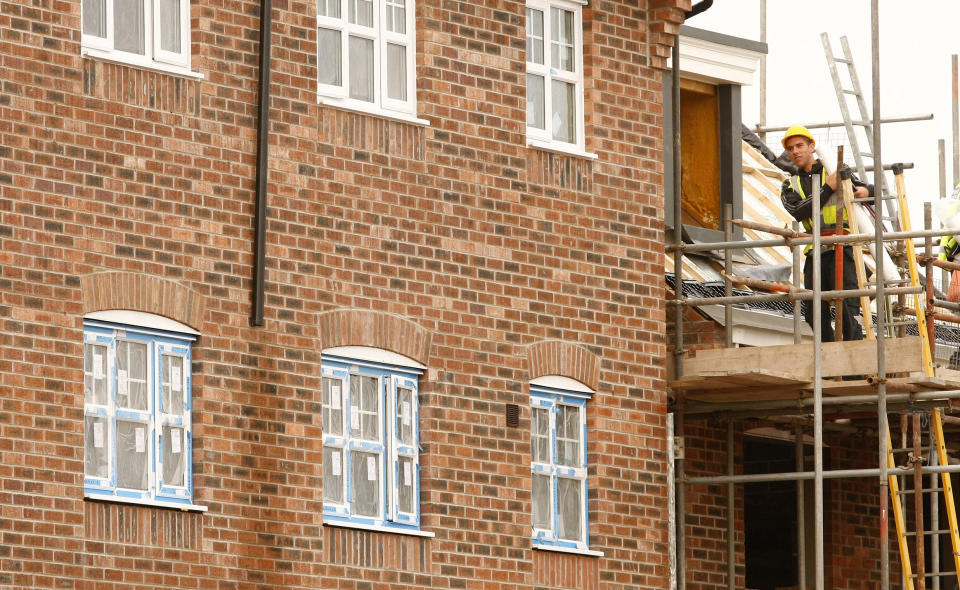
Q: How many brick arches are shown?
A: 3